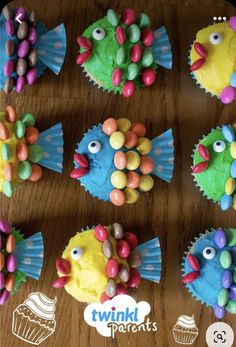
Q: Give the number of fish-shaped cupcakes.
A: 9